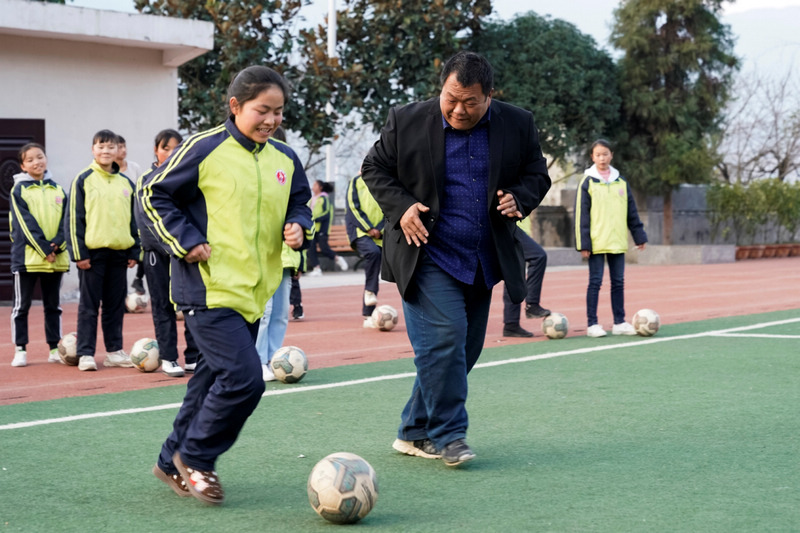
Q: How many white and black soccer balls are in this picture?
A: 8